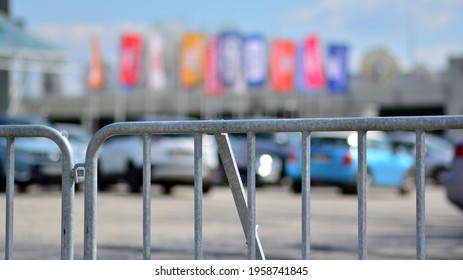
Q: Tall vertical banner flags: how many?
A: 10